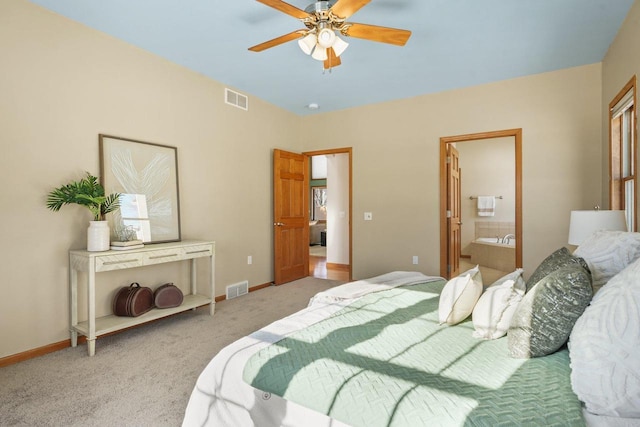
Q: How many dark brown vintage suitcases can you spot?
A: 2